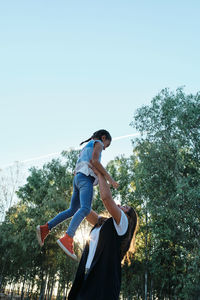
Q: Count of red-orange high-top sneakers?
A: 2